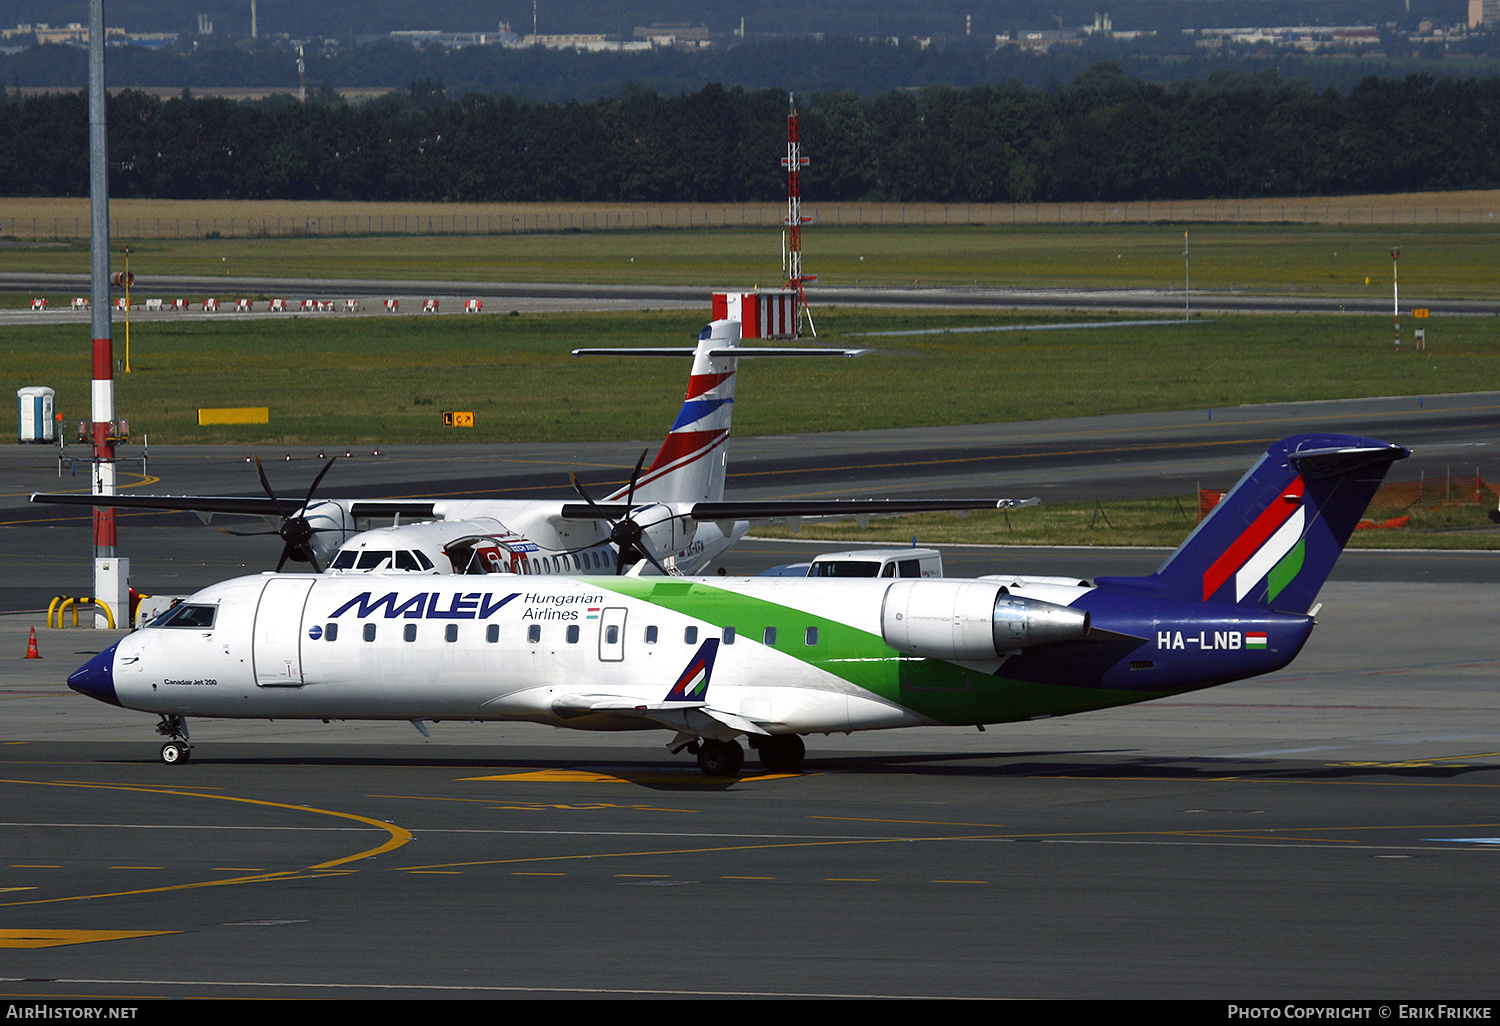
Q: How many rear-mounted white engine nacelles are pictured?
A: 2